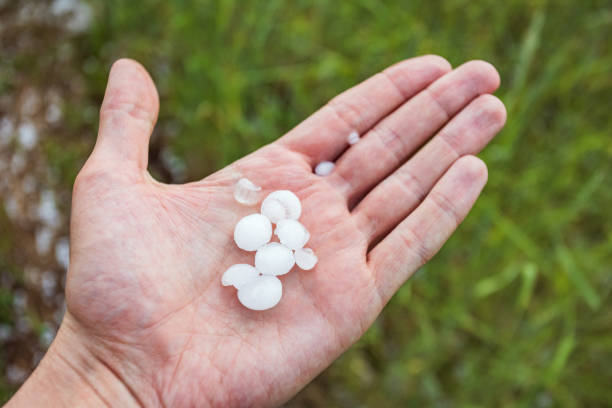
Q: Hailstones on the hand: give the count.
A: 10